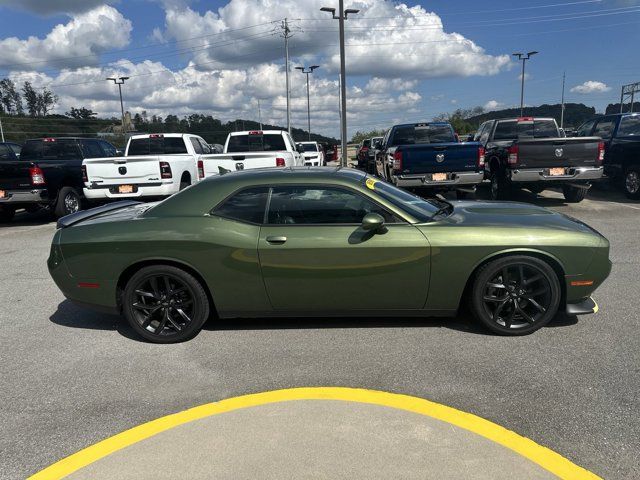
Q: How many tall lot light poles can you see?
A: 4